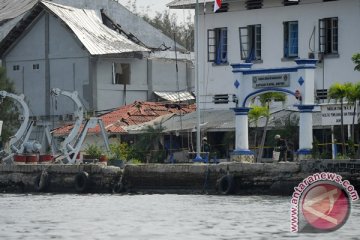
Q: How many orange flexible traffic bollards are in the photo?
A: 0